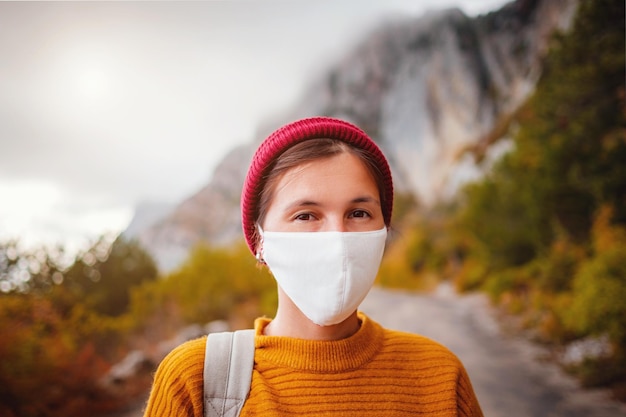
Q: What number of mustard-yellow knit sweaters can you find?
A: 1